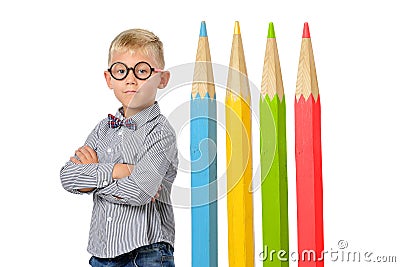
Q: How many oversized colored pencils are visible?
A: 4